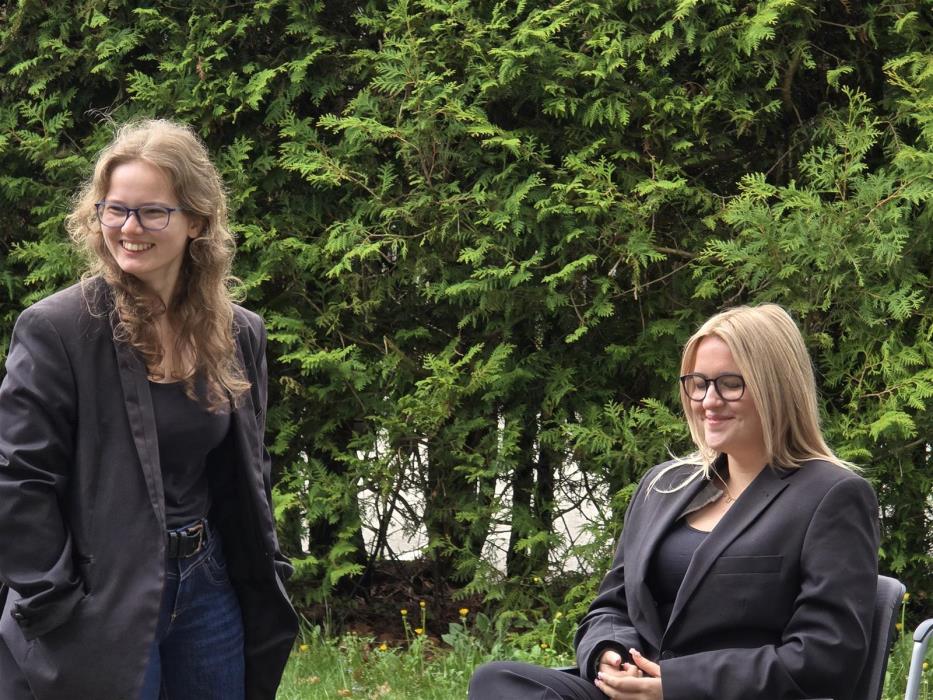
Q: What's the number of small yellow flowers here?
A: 12